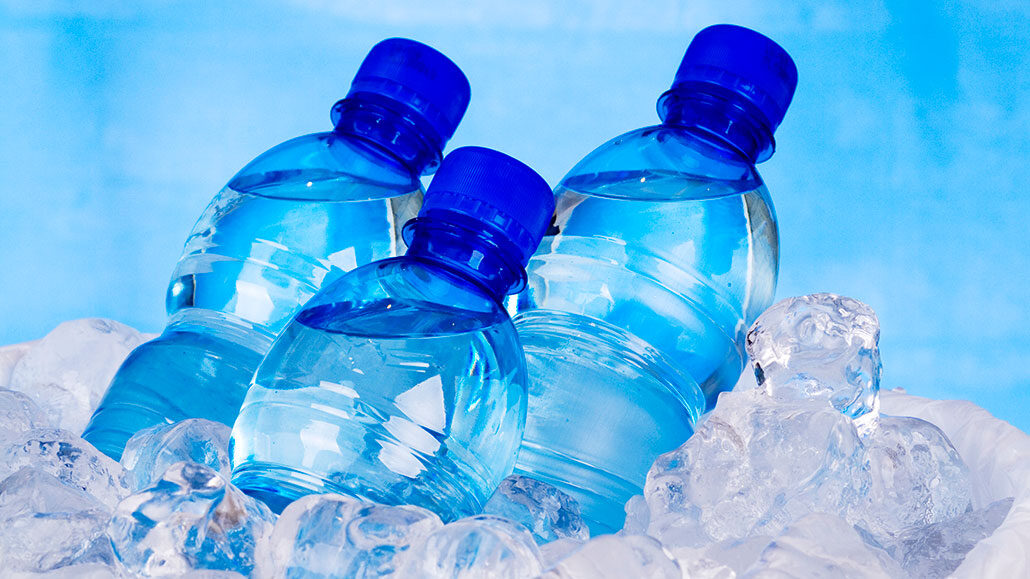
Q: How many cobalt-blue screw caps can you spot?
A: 3